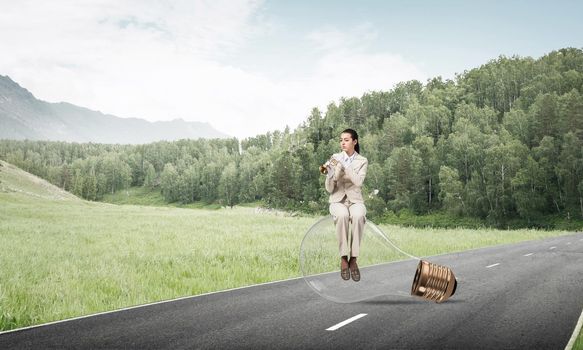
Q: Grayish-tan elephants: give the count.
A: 0